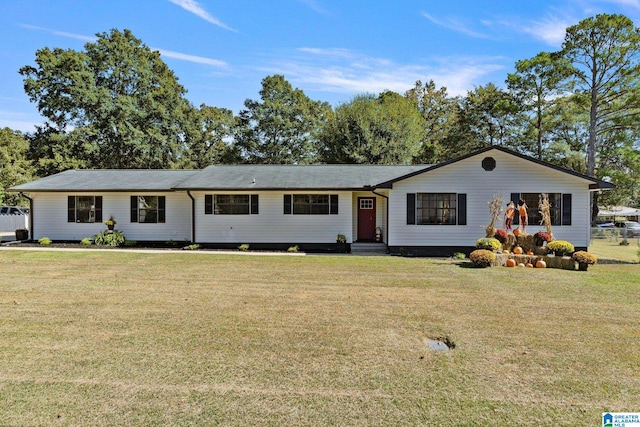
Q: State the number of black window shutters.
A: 12